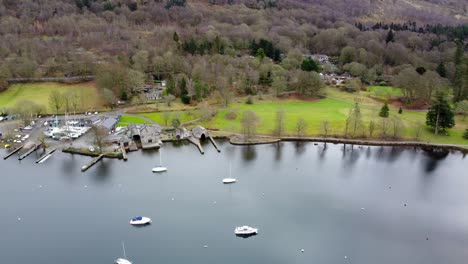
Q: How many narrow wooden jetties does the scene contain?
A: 7